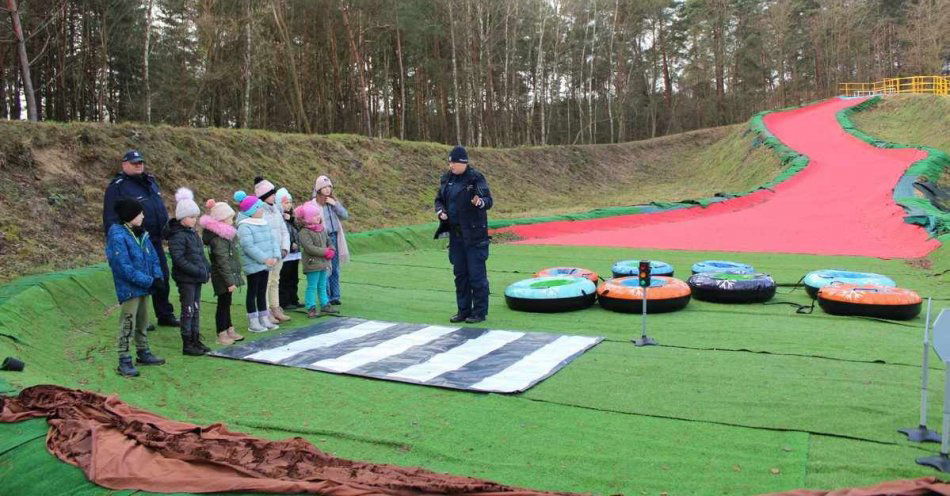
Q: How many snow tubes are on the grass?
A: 8